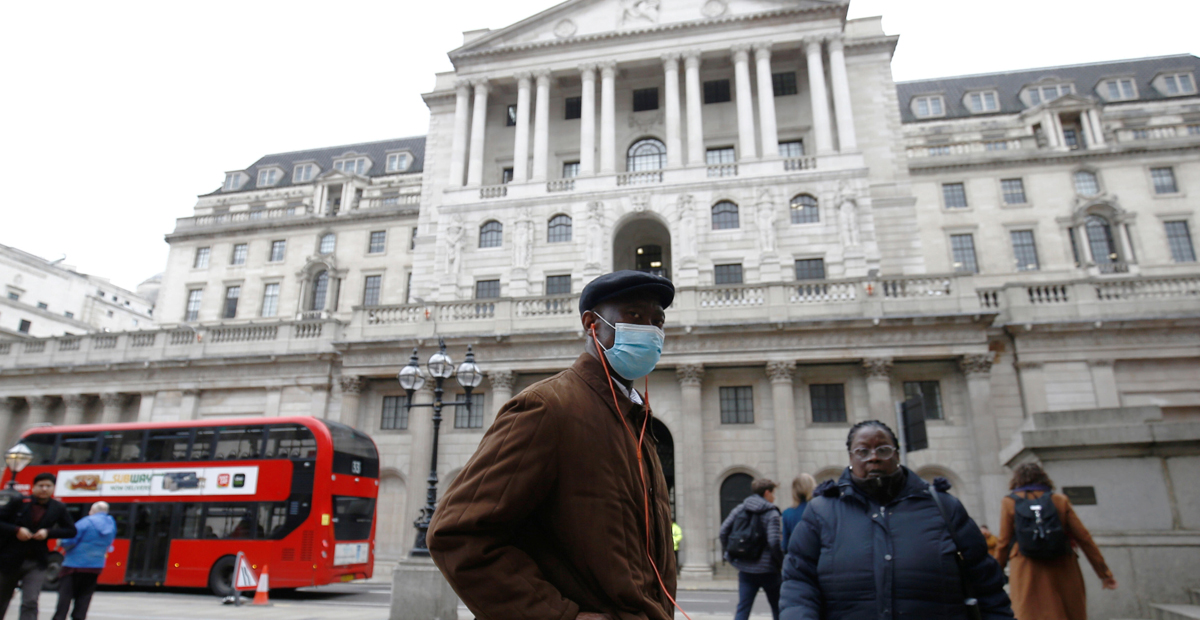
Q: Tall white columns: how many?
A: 12